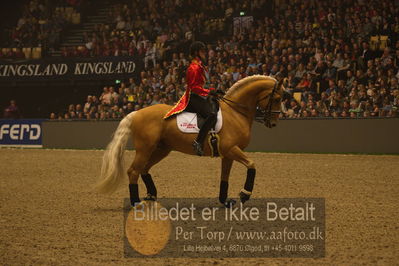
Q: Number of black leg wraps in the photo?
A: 4